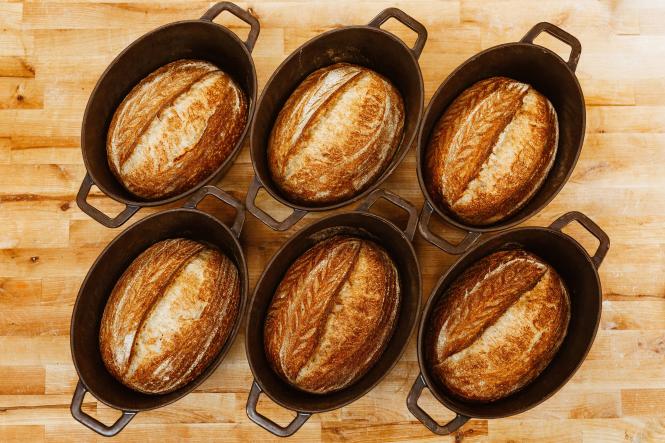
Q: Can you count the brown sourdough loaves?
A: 6